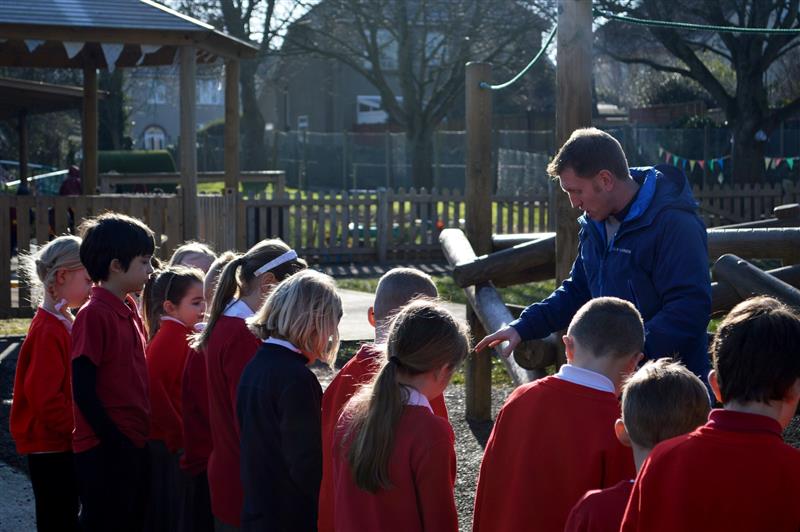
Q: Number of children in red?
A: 10